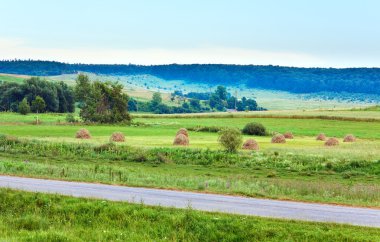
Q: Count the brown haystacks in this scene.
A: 10